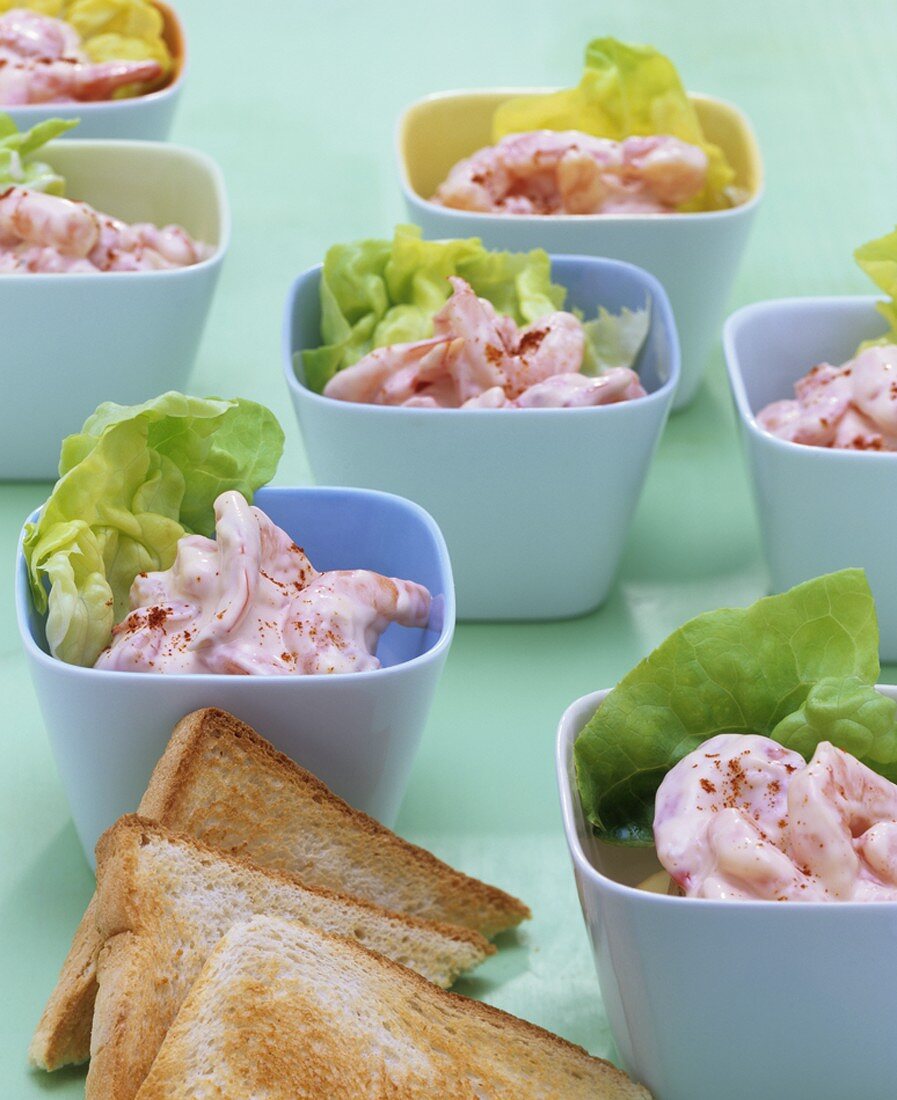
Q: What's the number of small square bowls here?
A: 7